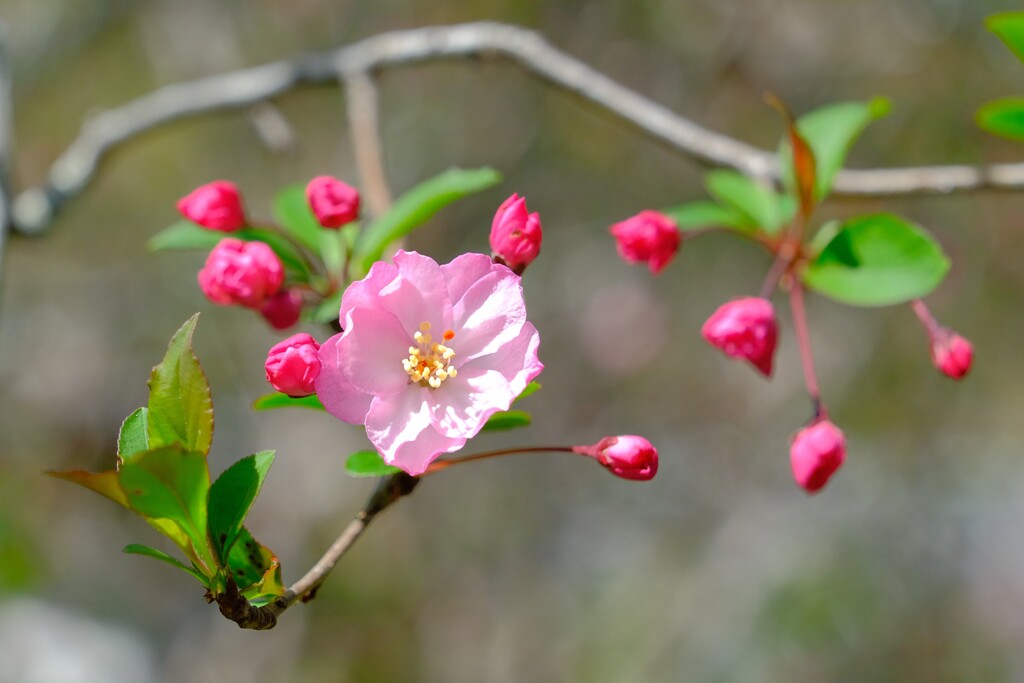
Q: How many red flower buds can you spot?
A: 11